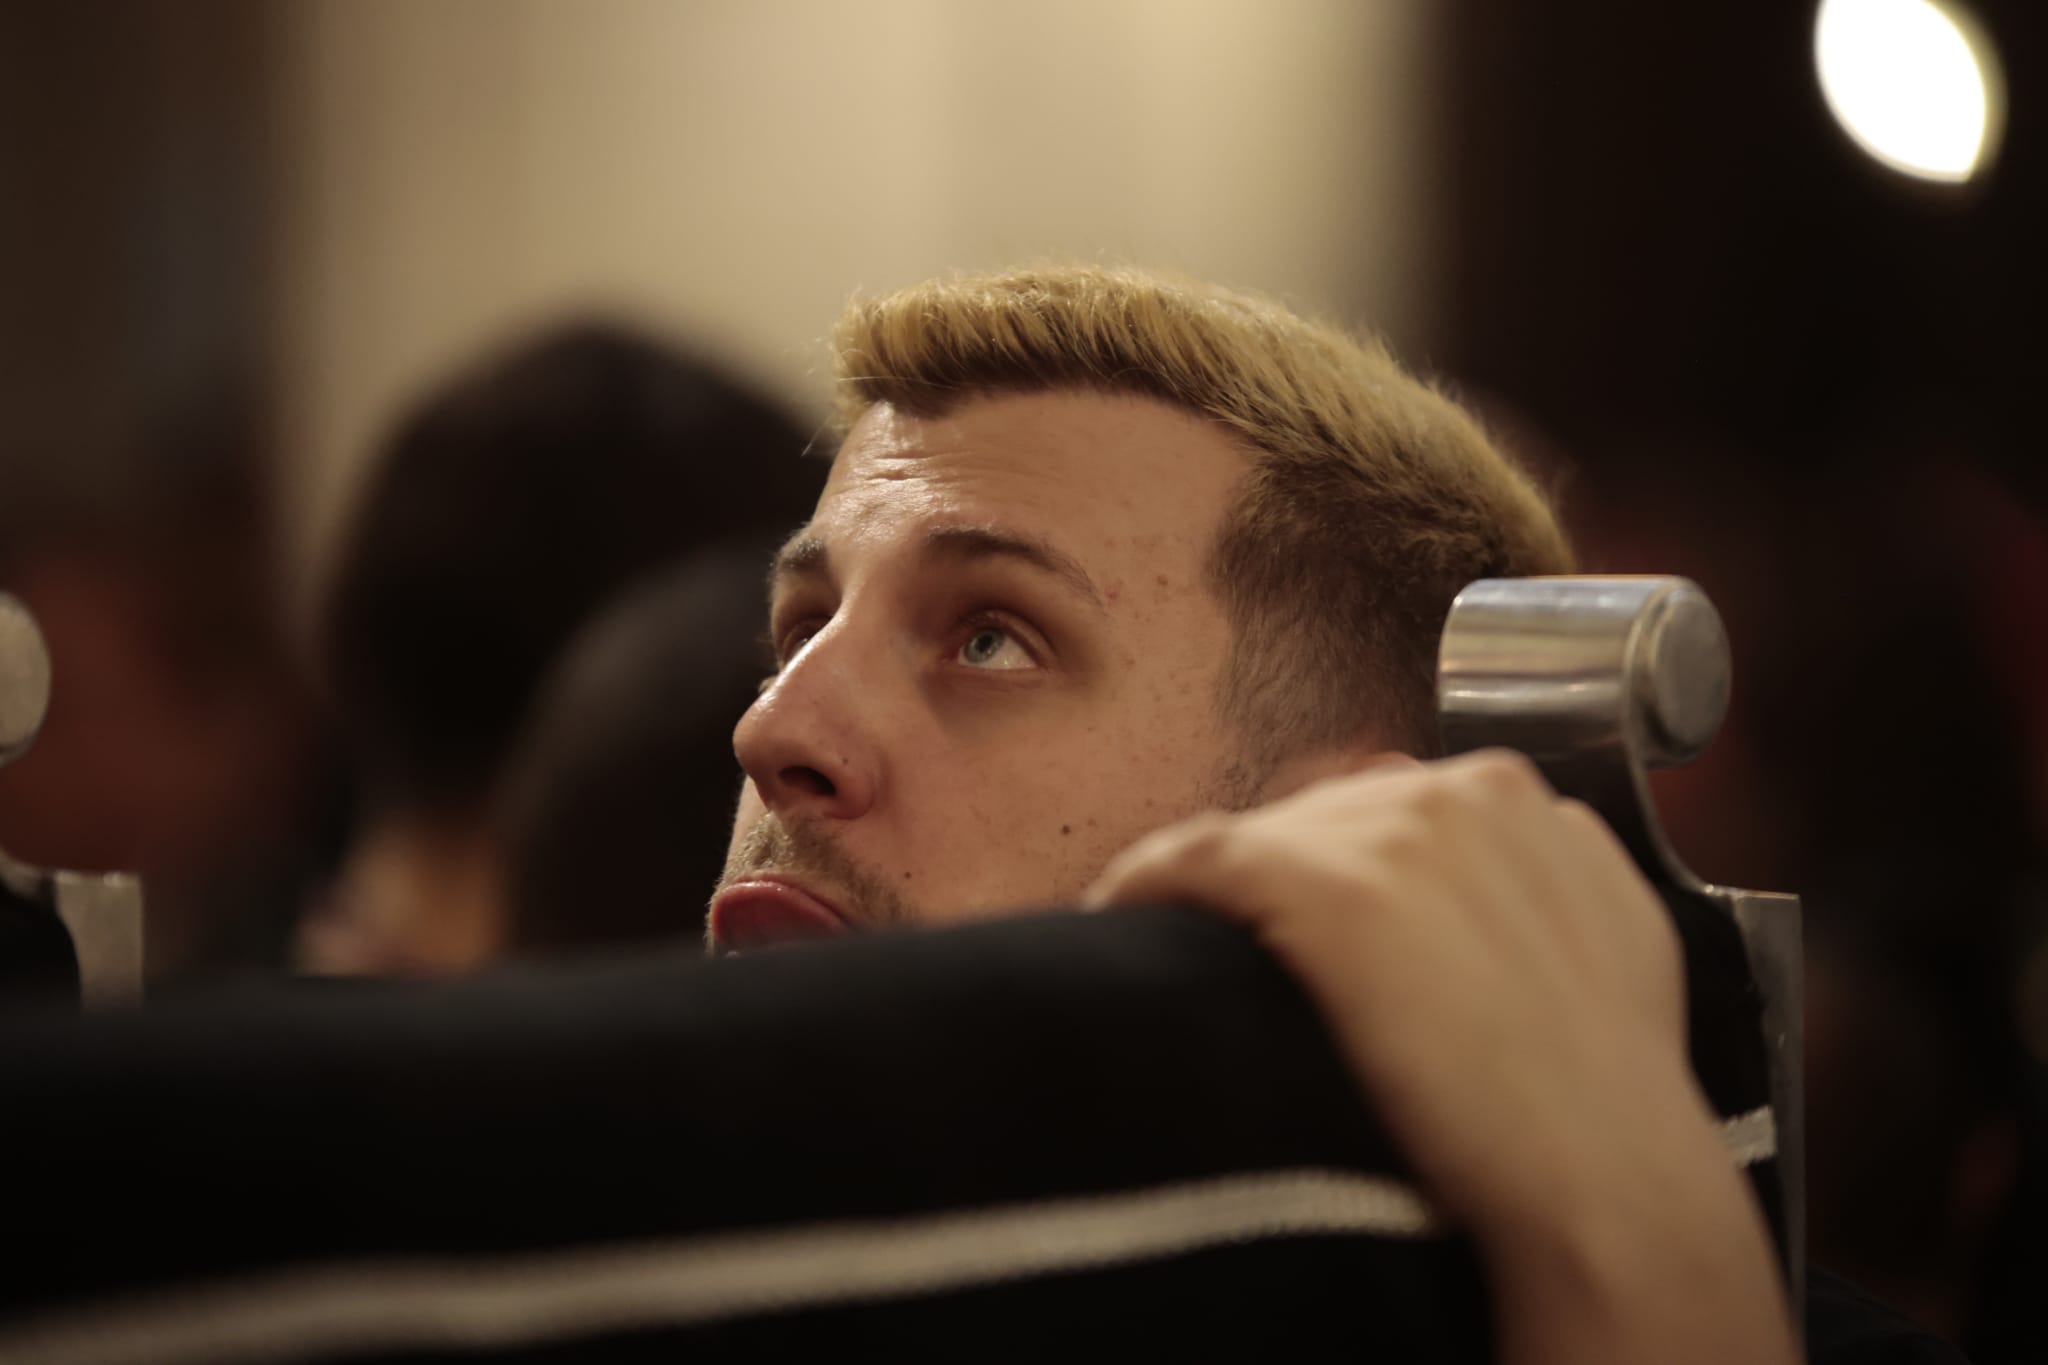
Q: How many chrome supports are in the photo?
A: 2